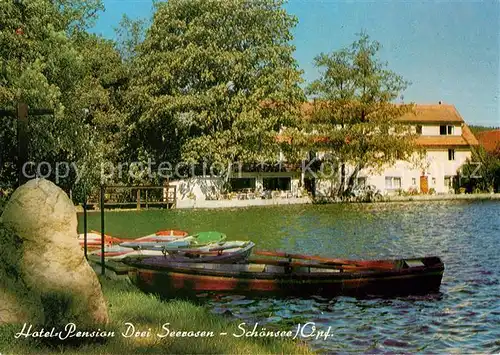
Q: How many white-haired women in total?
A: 0